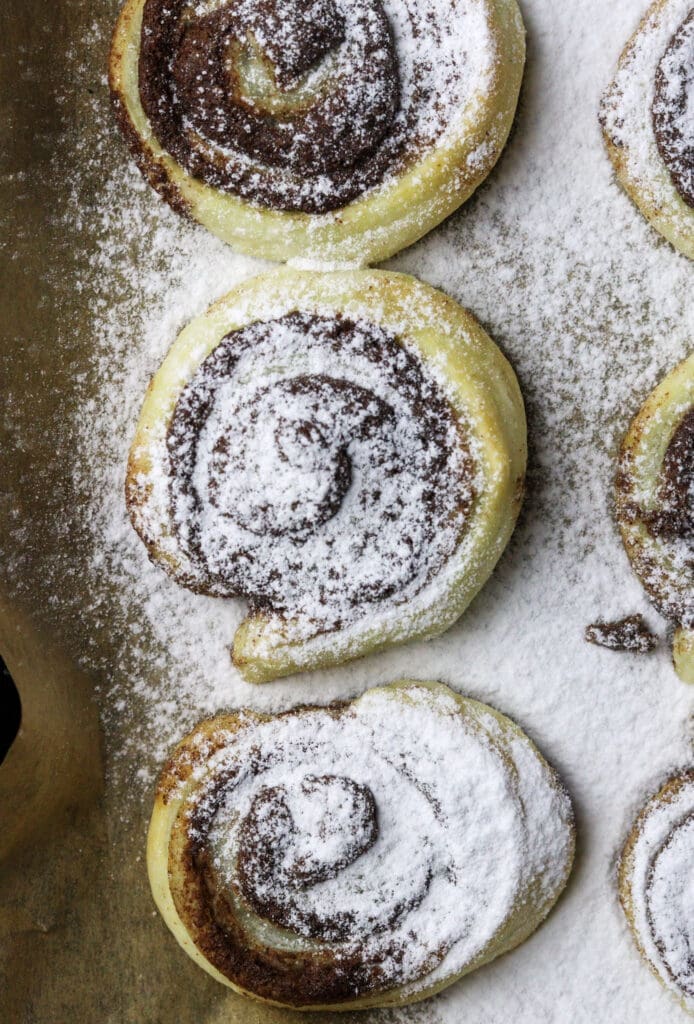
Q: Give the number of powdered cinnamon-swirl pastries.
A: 6